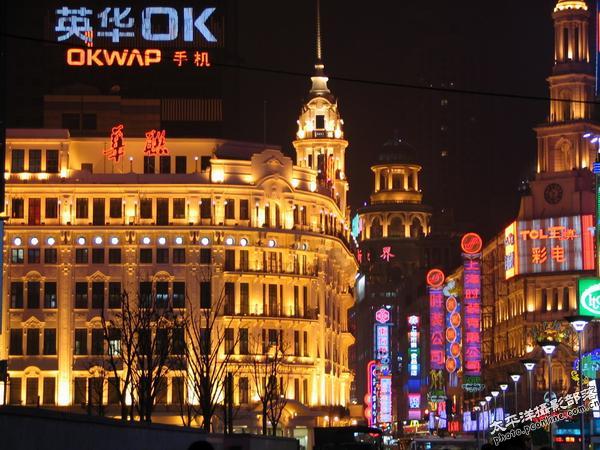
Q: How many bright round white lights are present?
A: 13